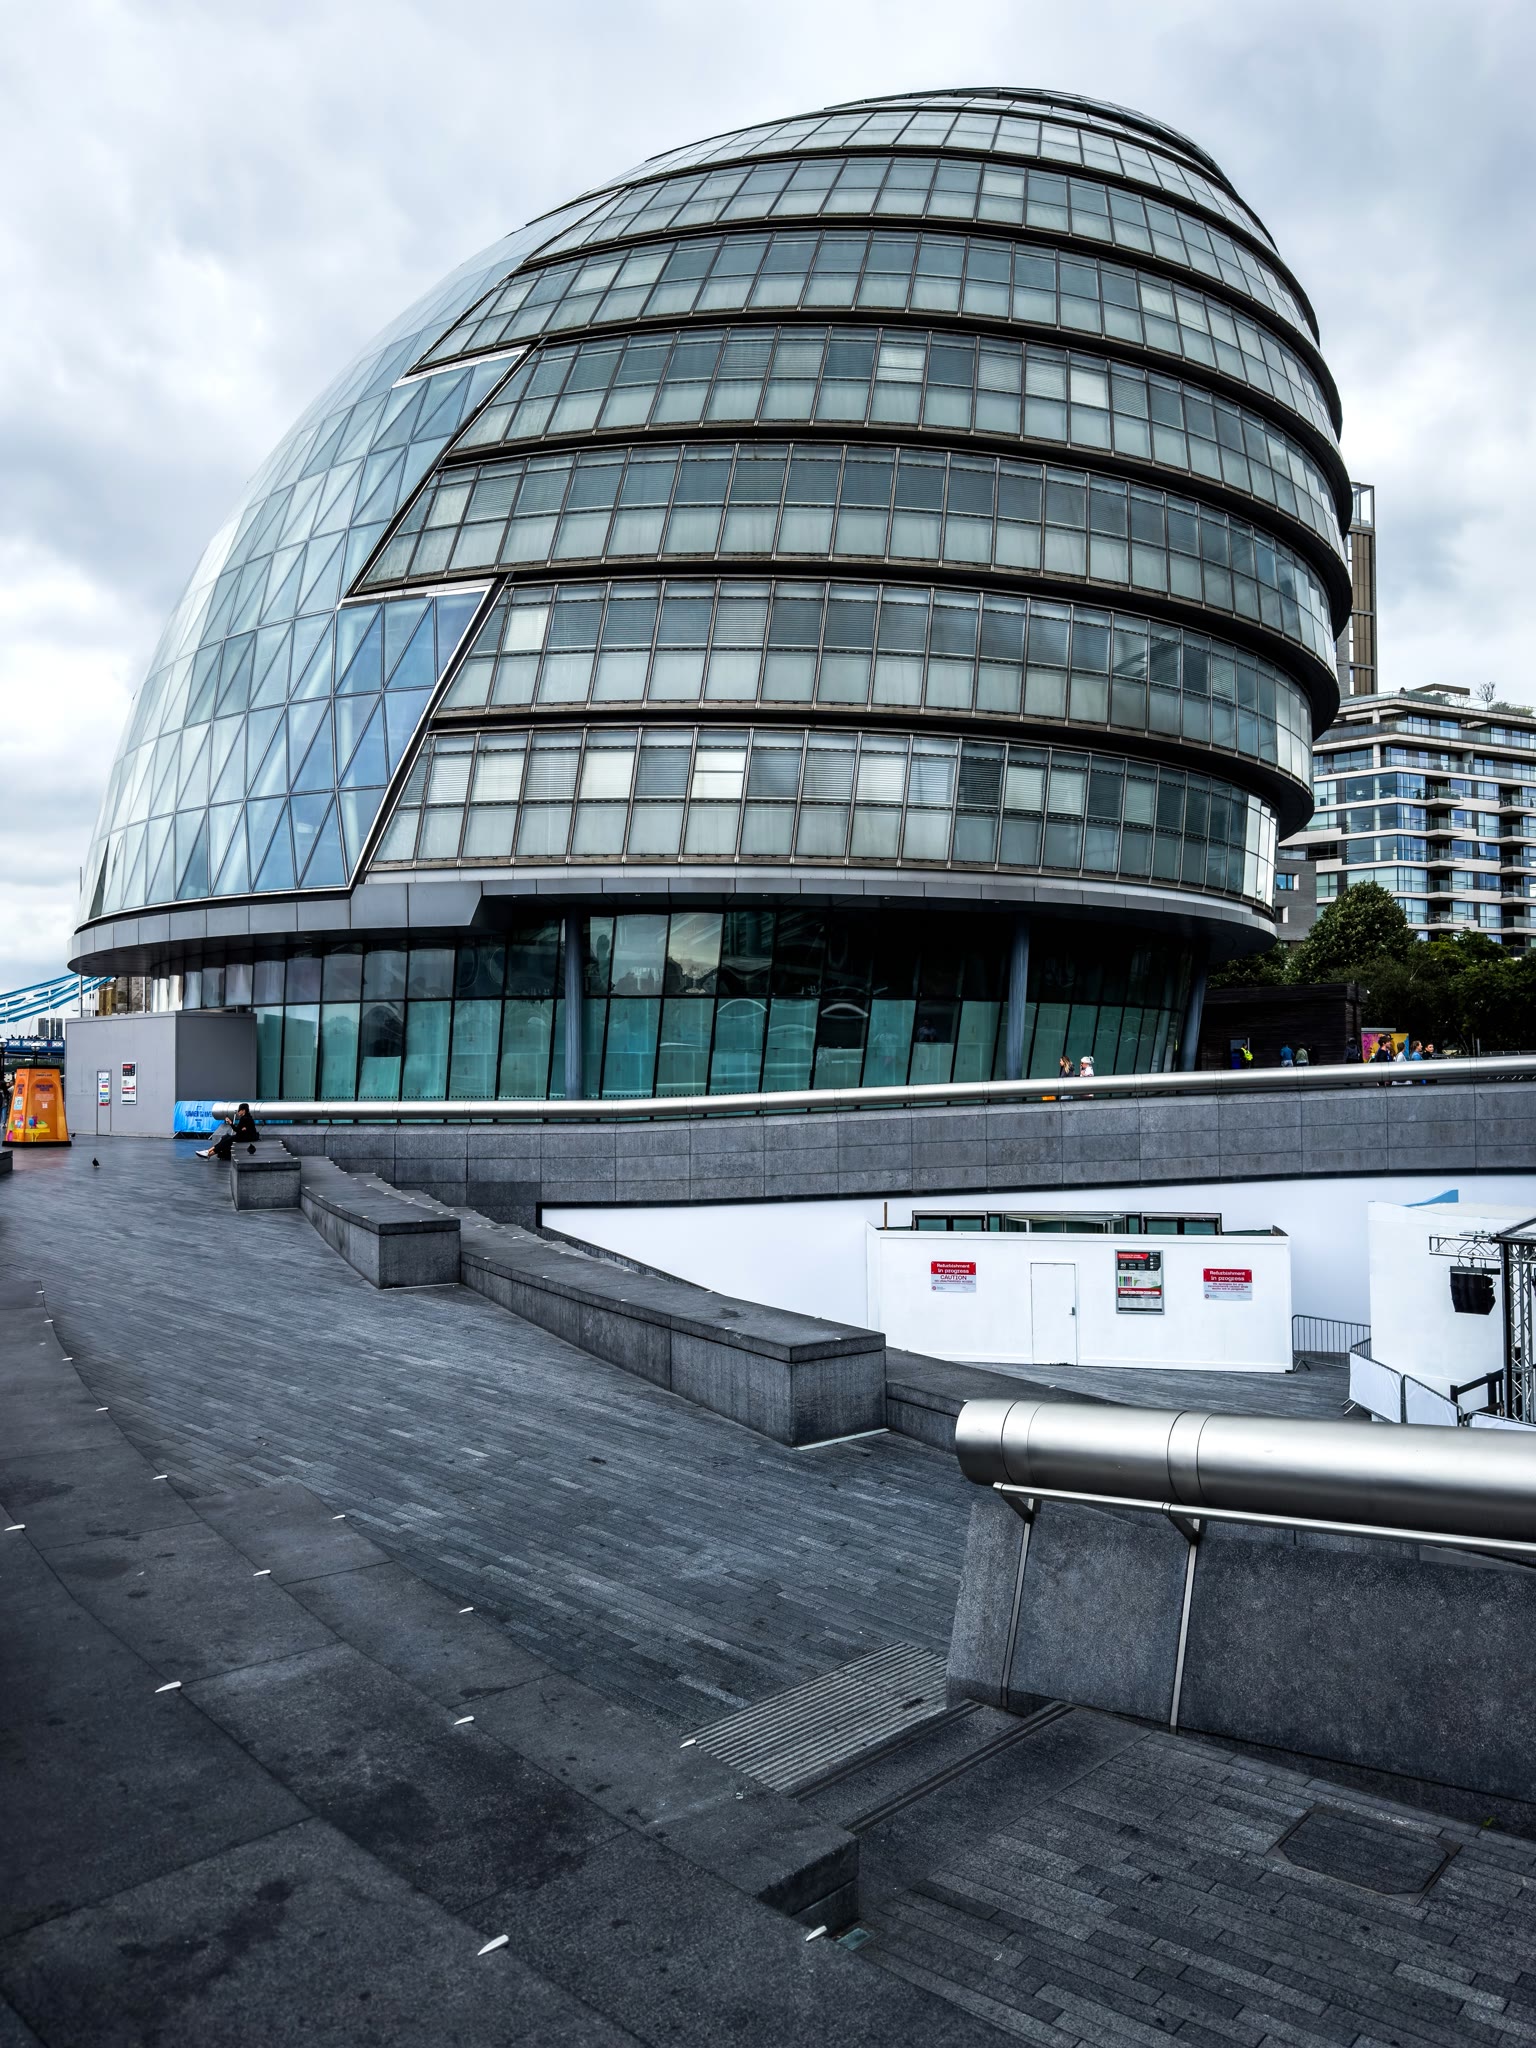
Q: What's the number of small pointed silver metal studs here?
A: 14